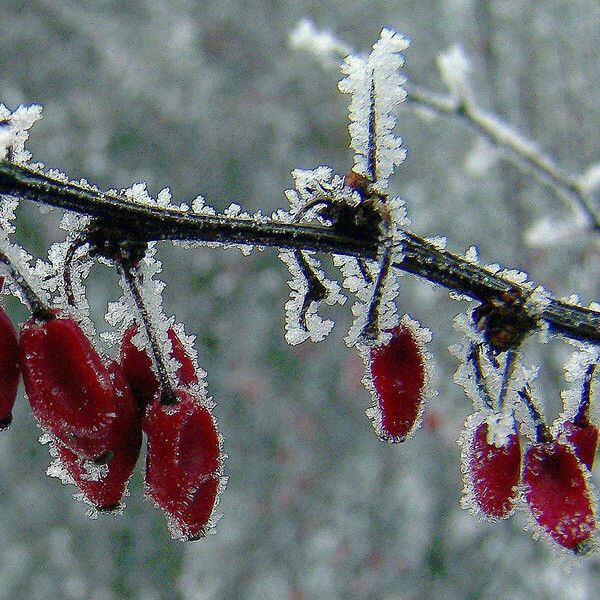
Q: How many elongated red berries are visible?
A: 9